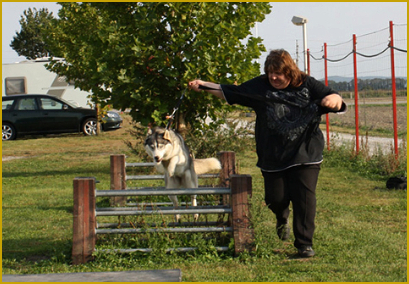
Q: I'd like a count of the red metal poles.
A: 4